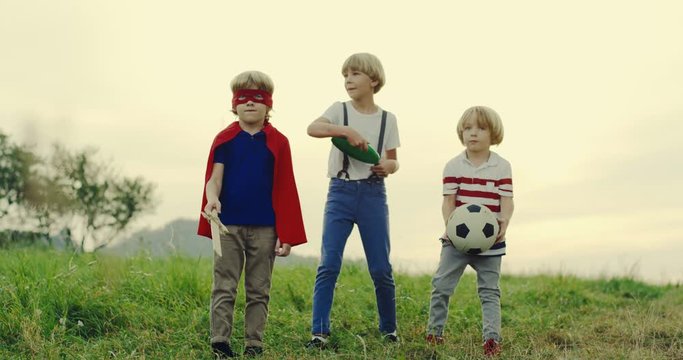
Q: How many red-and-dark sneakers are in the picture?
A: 2